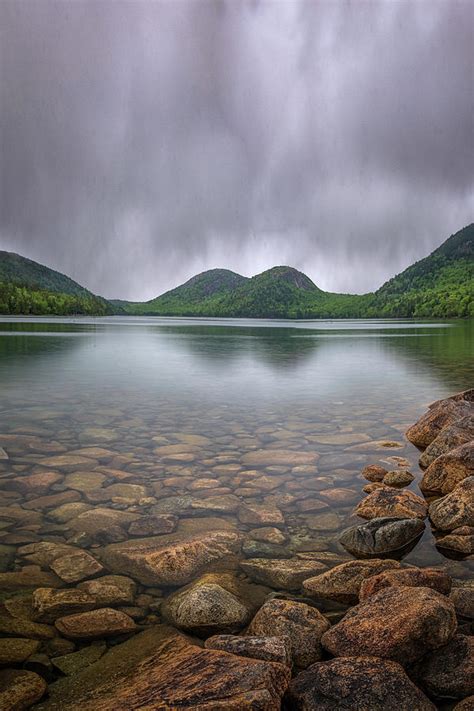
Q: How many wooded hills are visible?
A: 4